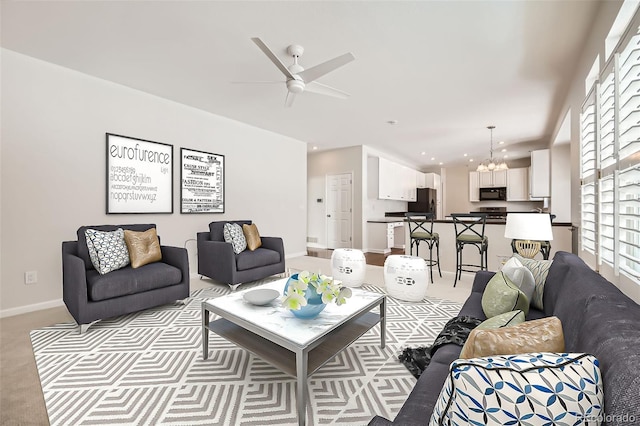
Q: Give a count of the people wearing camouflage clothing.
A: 0